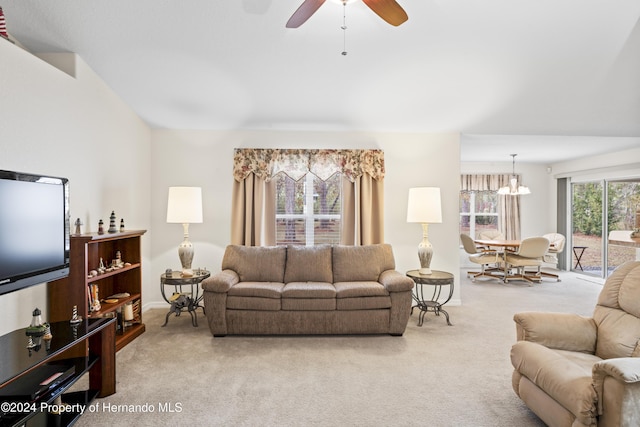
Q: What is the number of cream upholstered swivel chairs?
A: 4